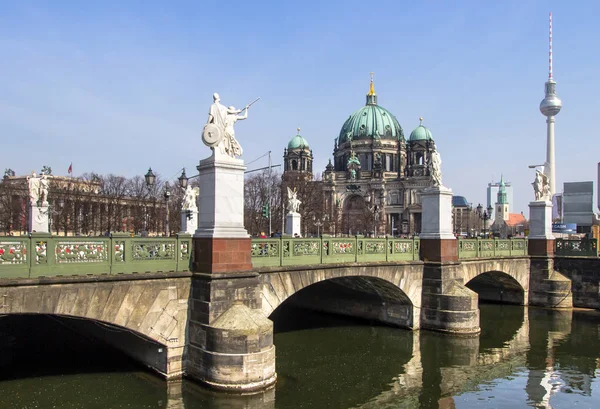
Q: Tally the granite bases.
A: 3